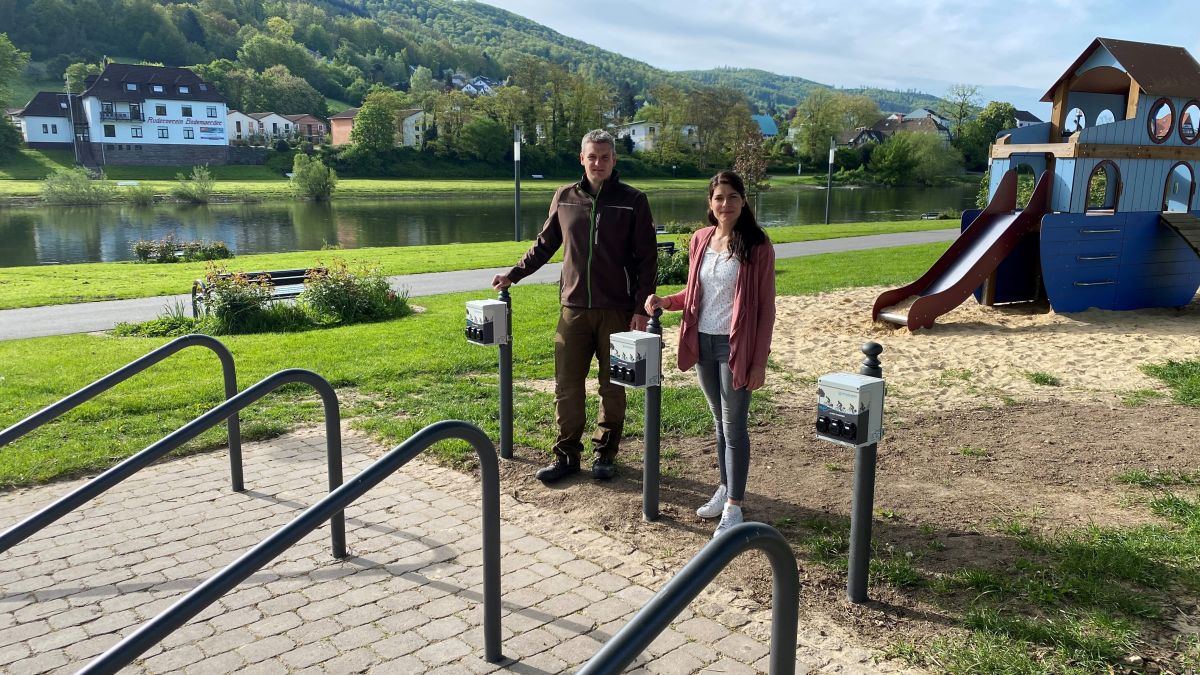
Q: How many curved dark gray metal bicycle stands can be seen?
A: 4